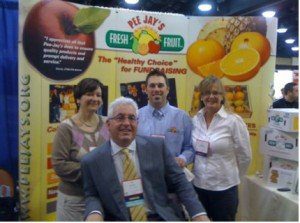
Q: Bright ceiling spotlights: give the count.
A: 6